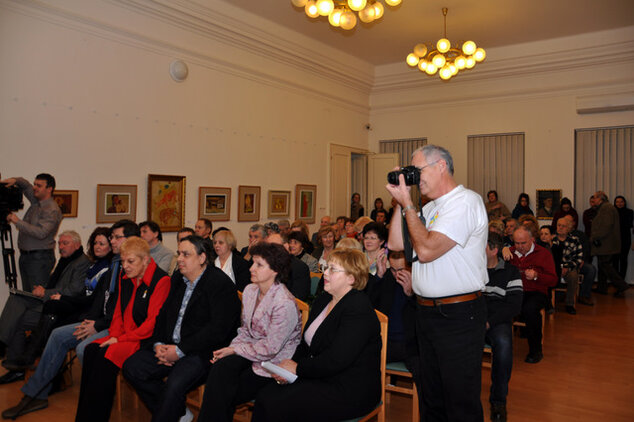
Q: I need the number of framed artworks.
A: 8